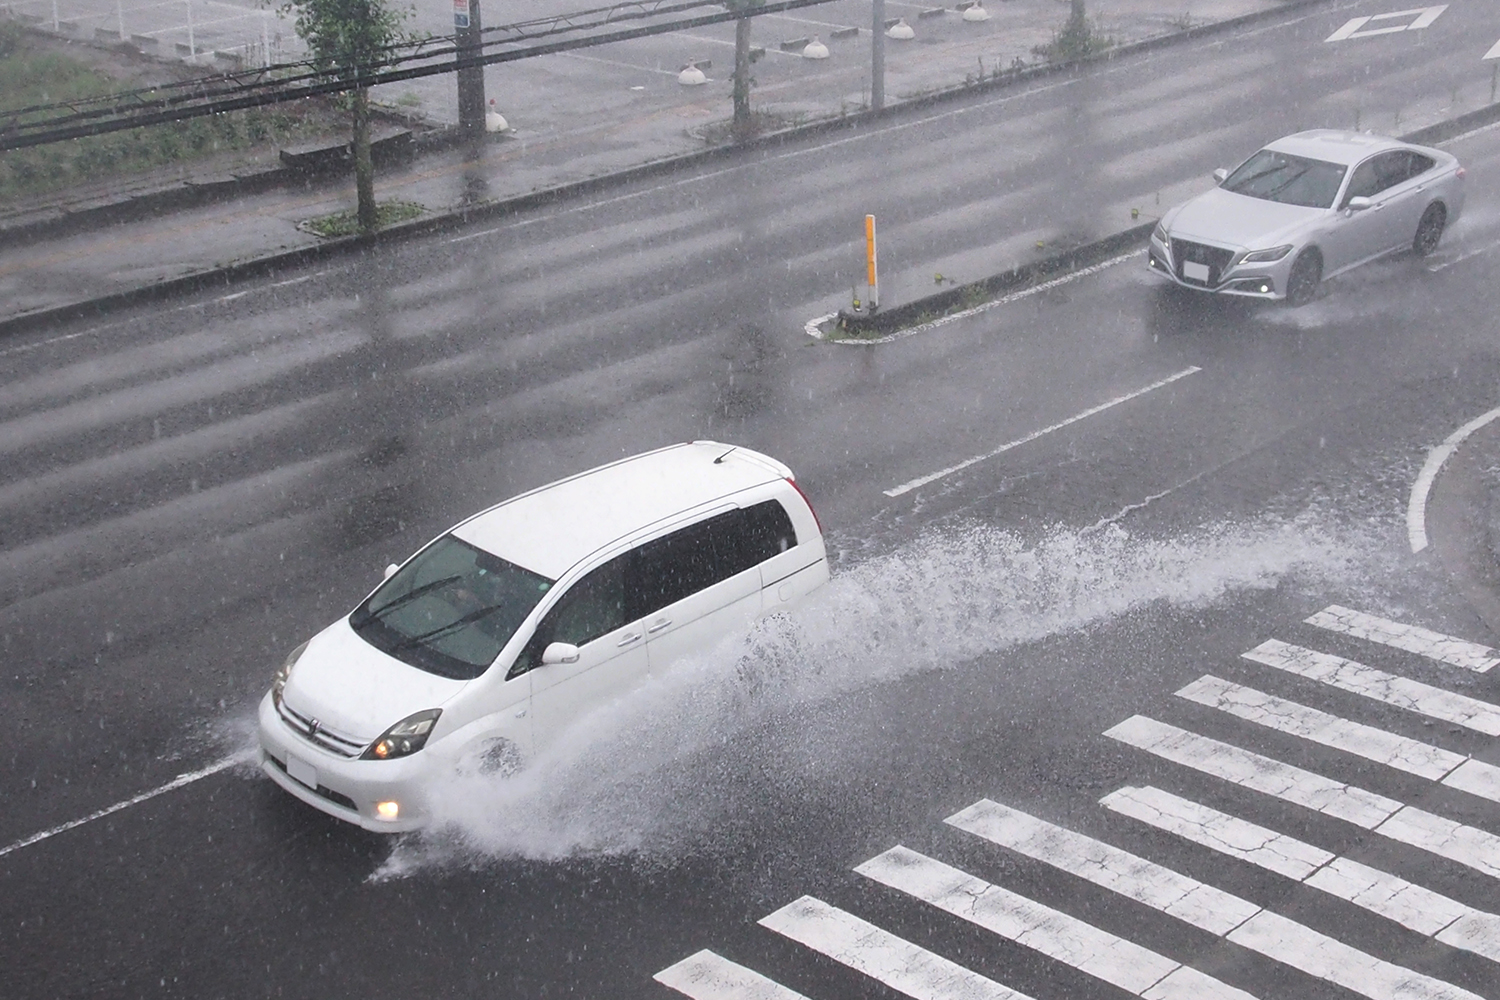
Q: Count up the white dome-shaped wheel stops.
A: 5